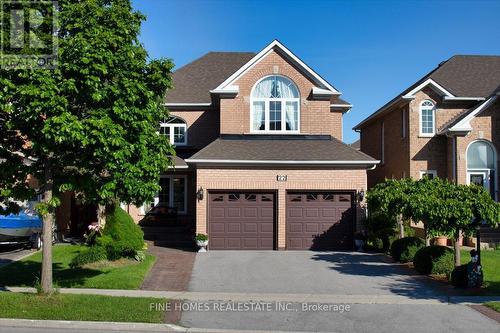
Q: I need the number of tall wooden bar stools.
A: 0